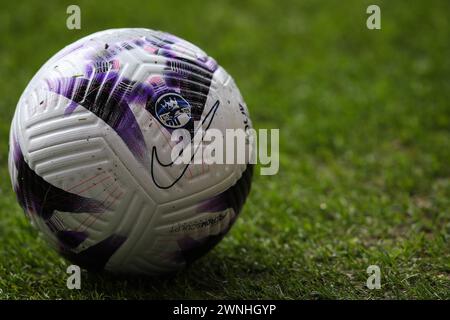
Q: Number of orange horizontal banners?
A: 0